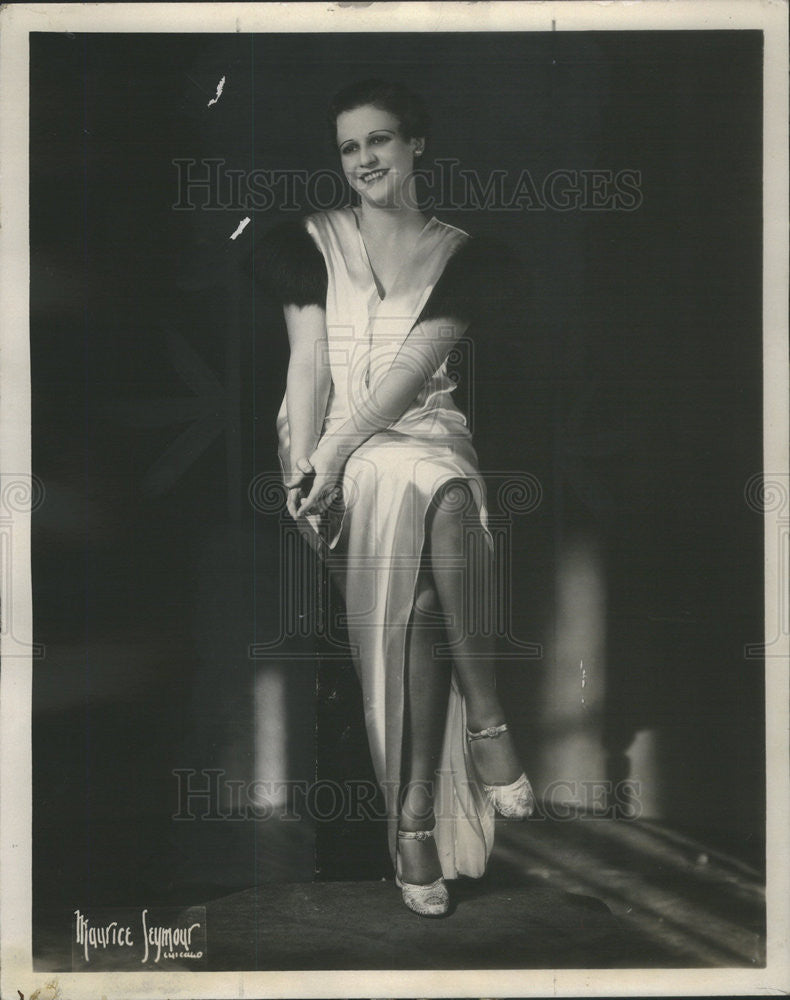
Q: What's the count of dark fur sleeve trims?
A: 2